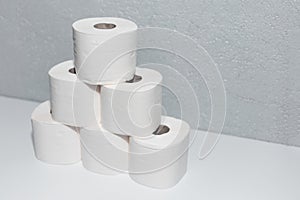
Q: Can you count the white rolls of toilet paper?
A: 6